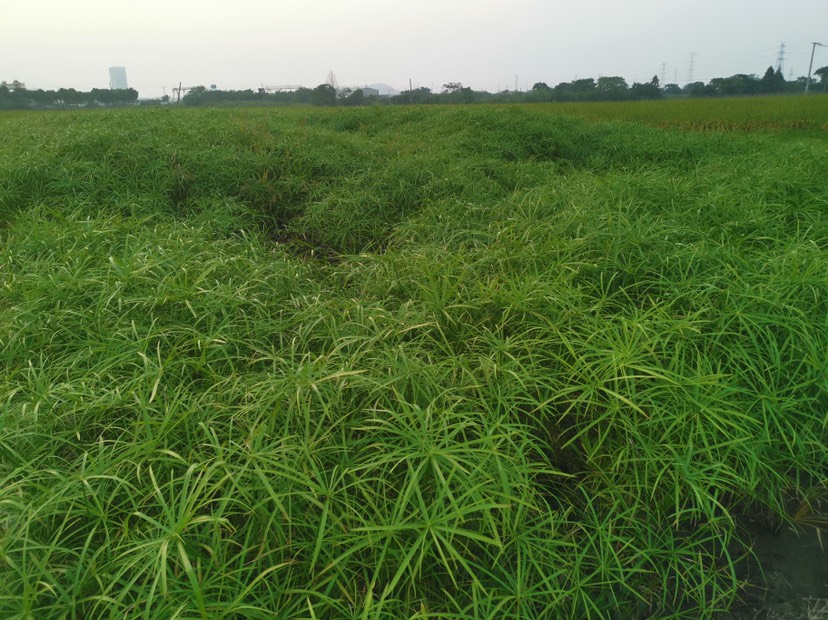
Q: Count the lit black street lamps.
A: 0